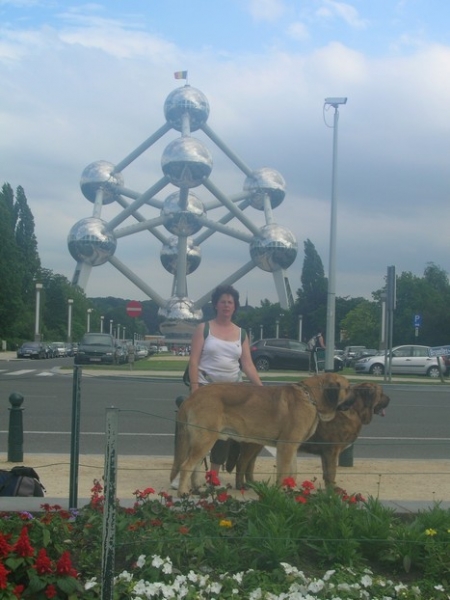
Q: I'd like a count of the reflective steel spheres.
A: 9